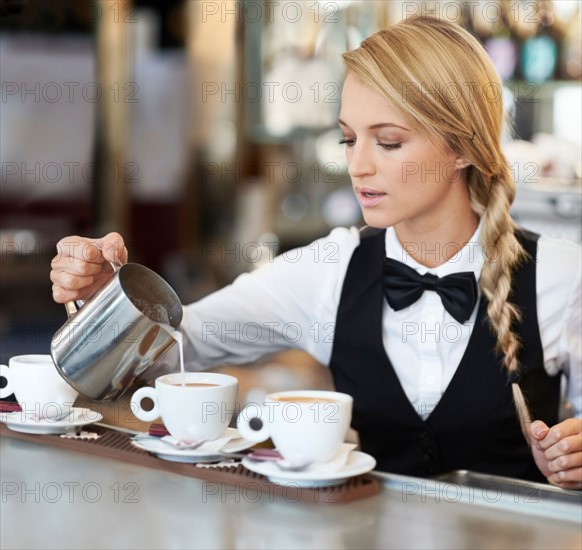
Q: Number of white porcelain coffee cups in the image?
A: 3